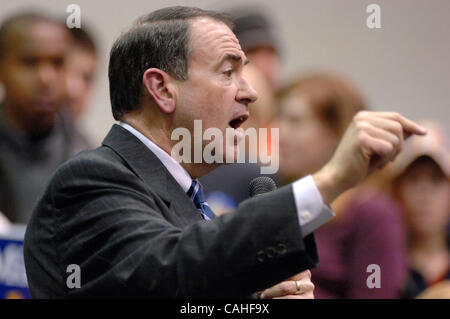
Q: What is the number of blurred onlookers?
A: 5